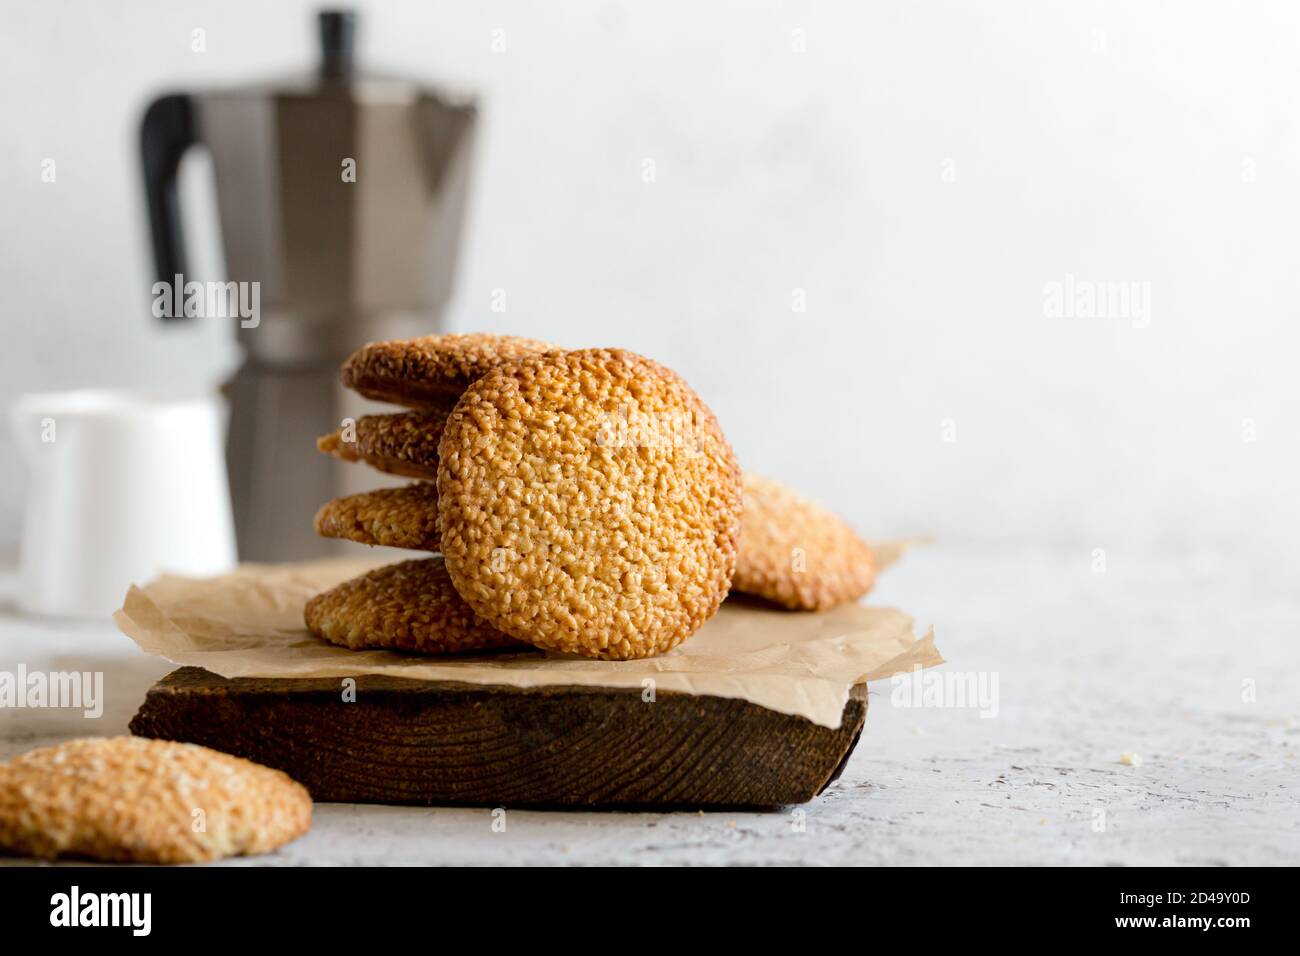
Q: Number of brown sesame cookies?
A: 7